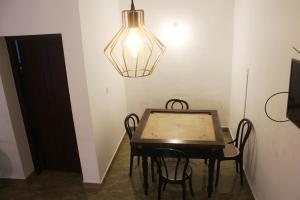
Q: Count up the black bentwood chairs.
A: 4